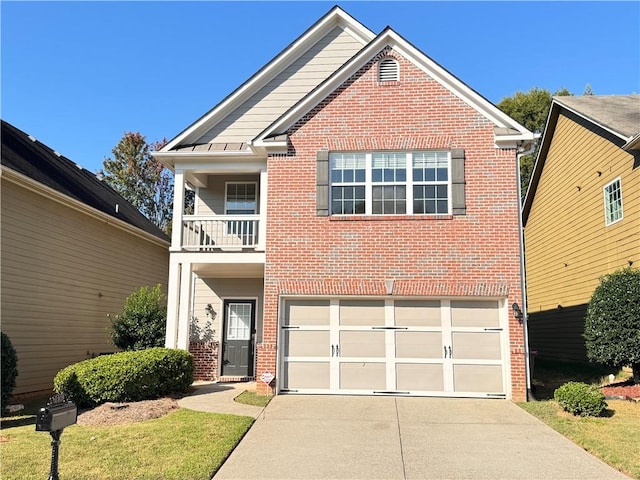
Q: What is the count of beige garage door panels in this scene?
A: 12